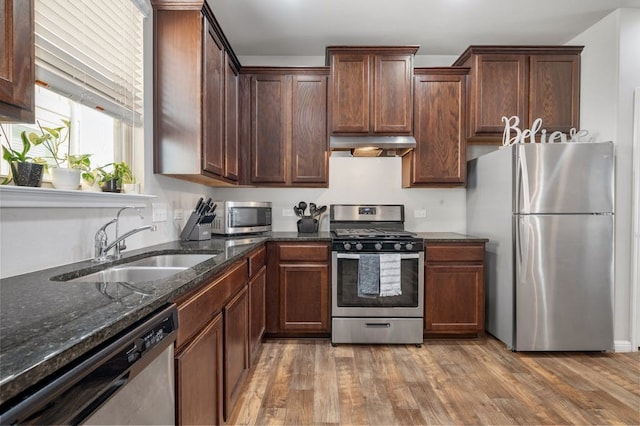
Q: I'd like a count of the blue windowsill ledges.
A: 0